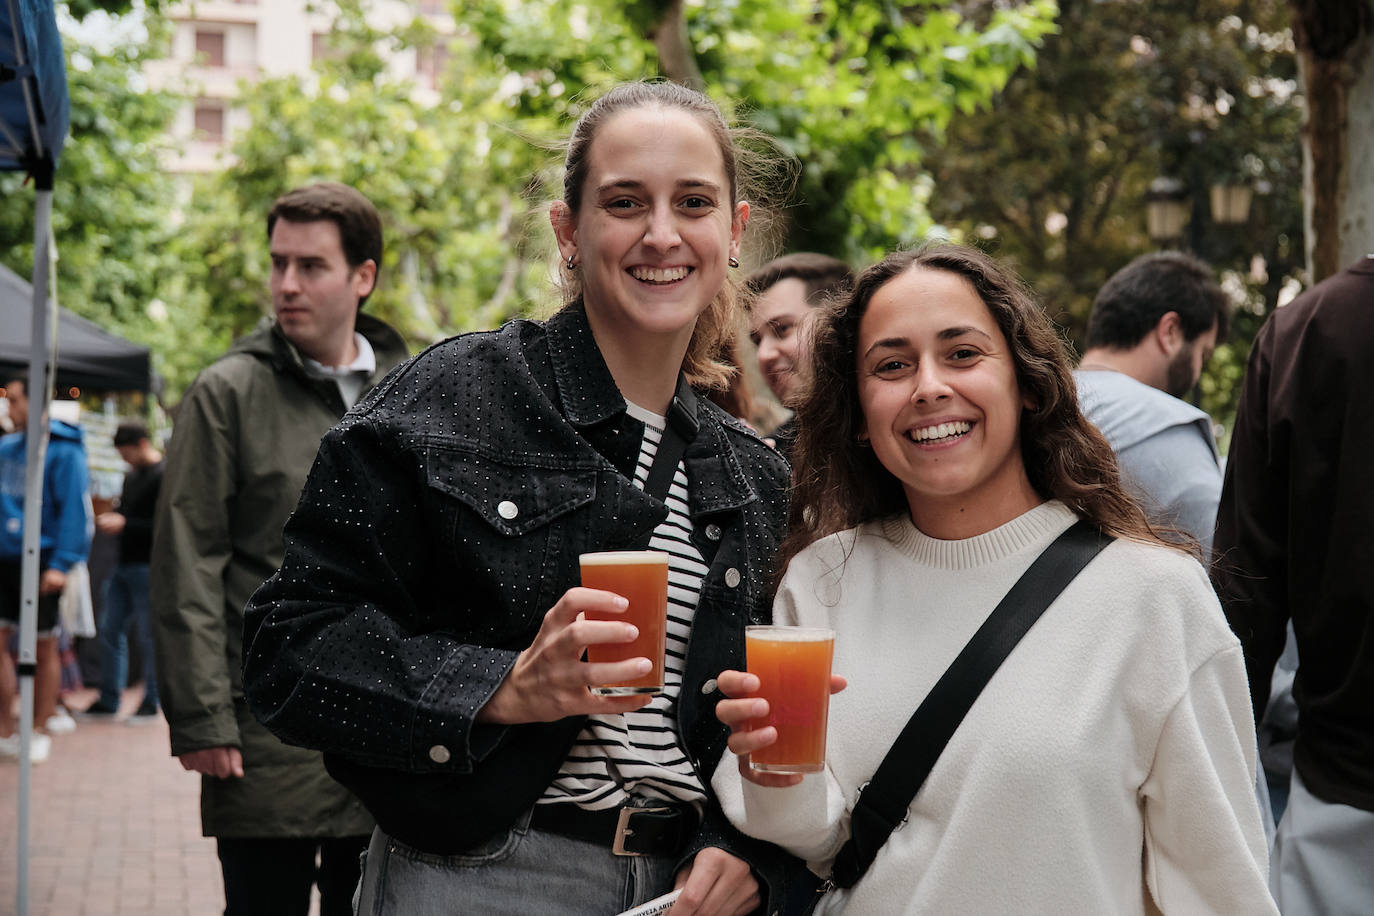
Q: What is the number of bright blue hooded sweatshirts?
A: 1